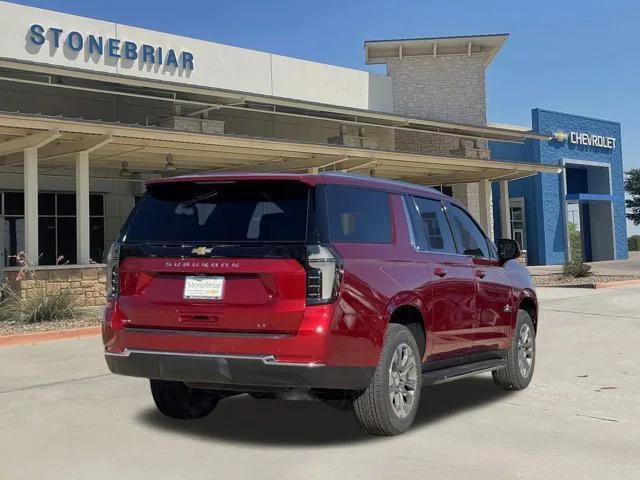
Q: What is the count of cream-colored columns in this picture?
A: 4